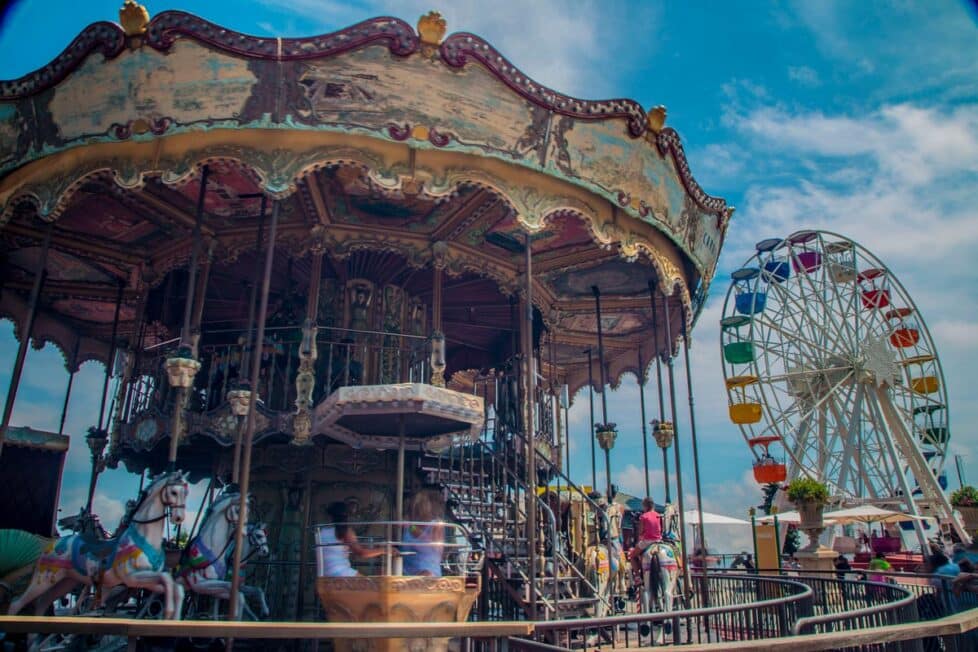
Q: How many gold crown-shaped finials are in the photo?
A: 3